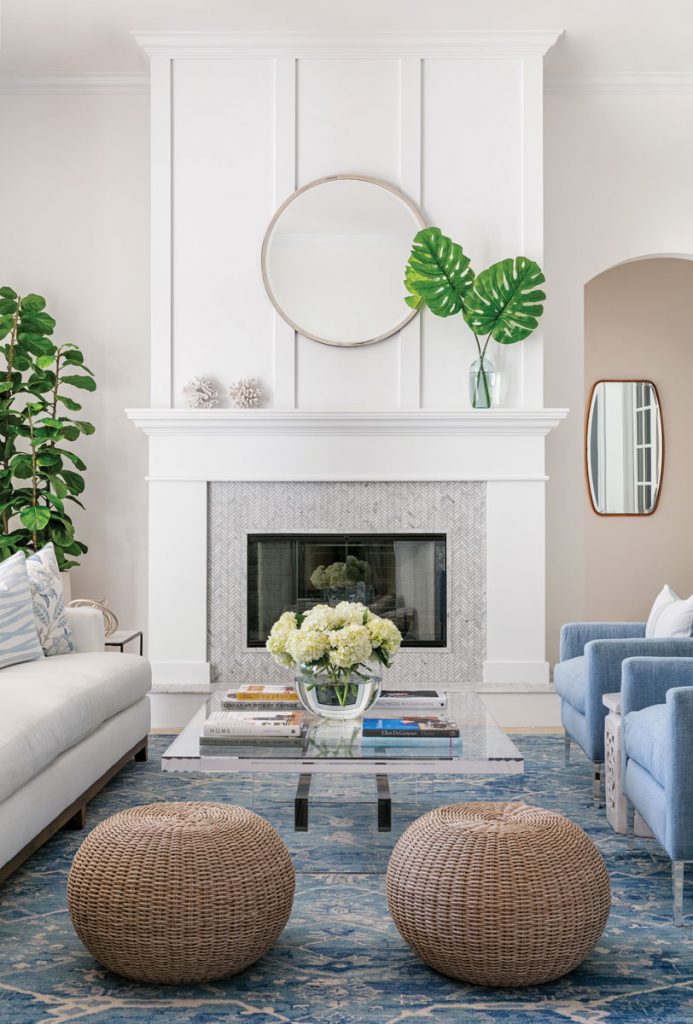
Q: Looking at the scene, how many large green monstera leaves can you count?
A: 2